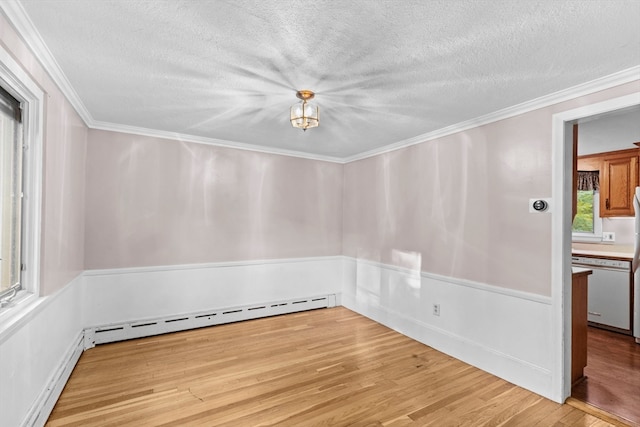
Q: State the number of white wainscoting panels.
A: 3